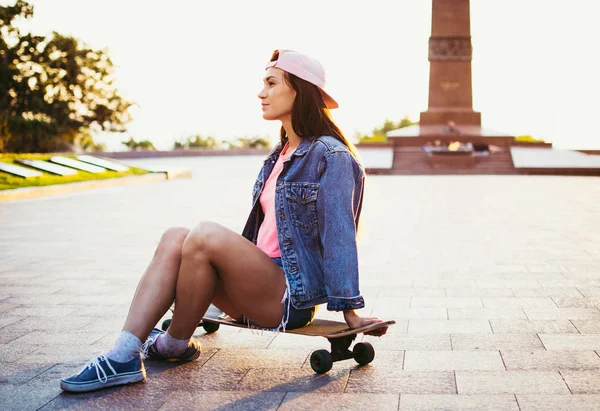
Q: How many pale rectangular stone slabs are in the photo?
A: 4